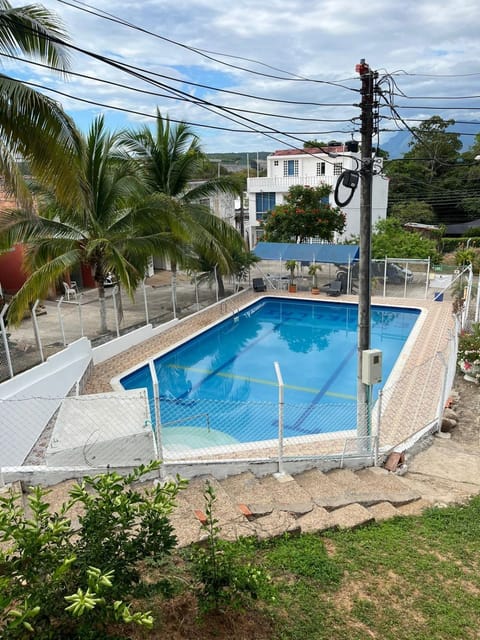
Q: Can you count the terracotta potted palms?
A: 2